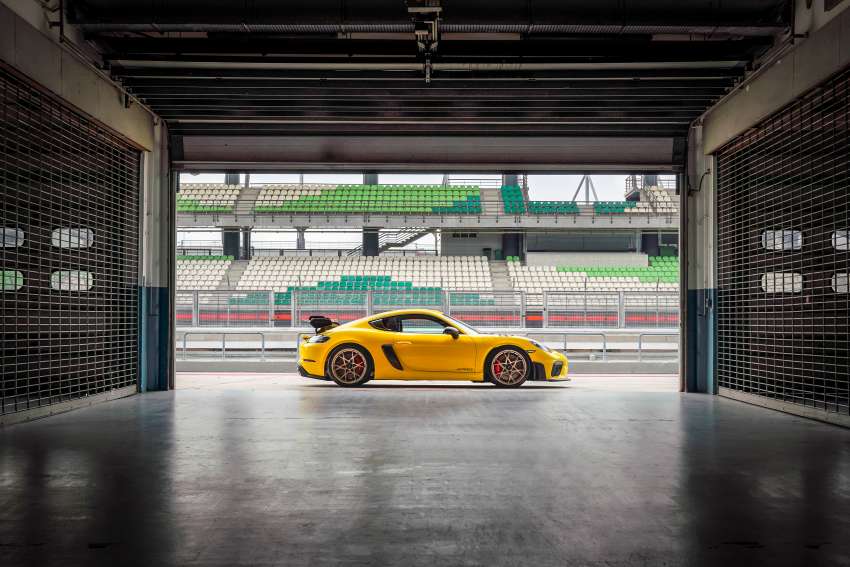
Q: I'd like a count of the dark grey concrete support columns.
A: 4